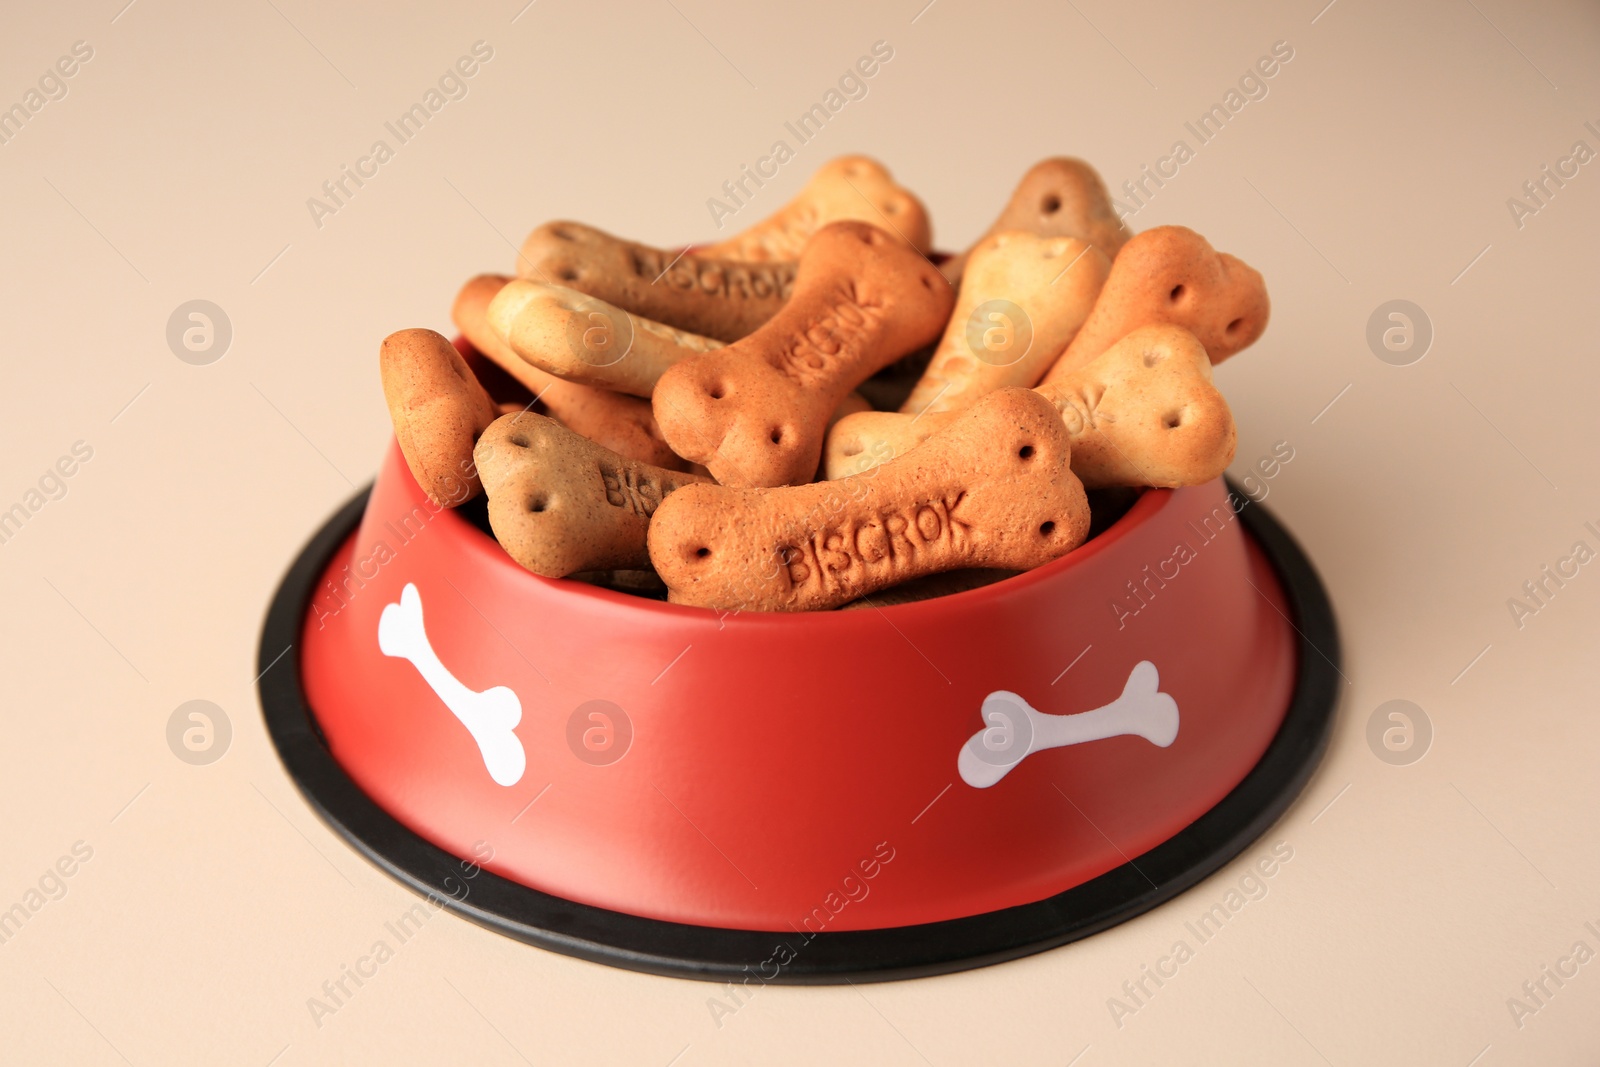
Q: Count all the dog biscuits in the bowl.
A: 12